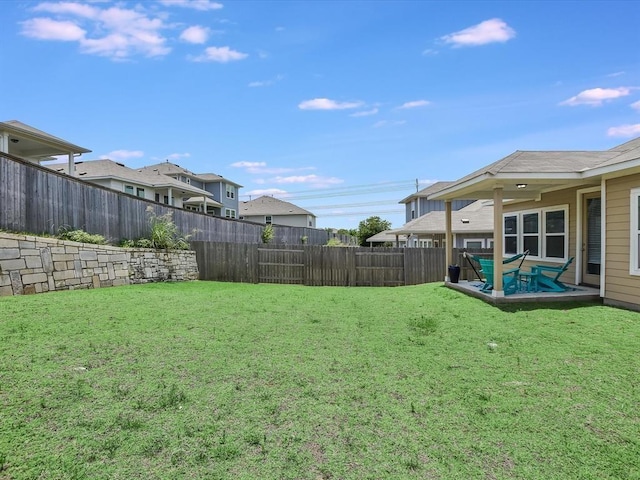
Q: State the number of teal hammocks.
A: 1